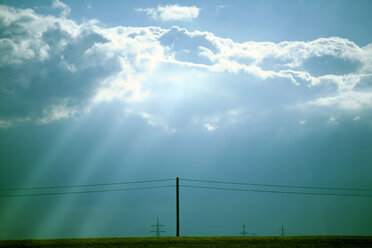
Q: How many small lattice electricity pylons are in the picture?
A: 3